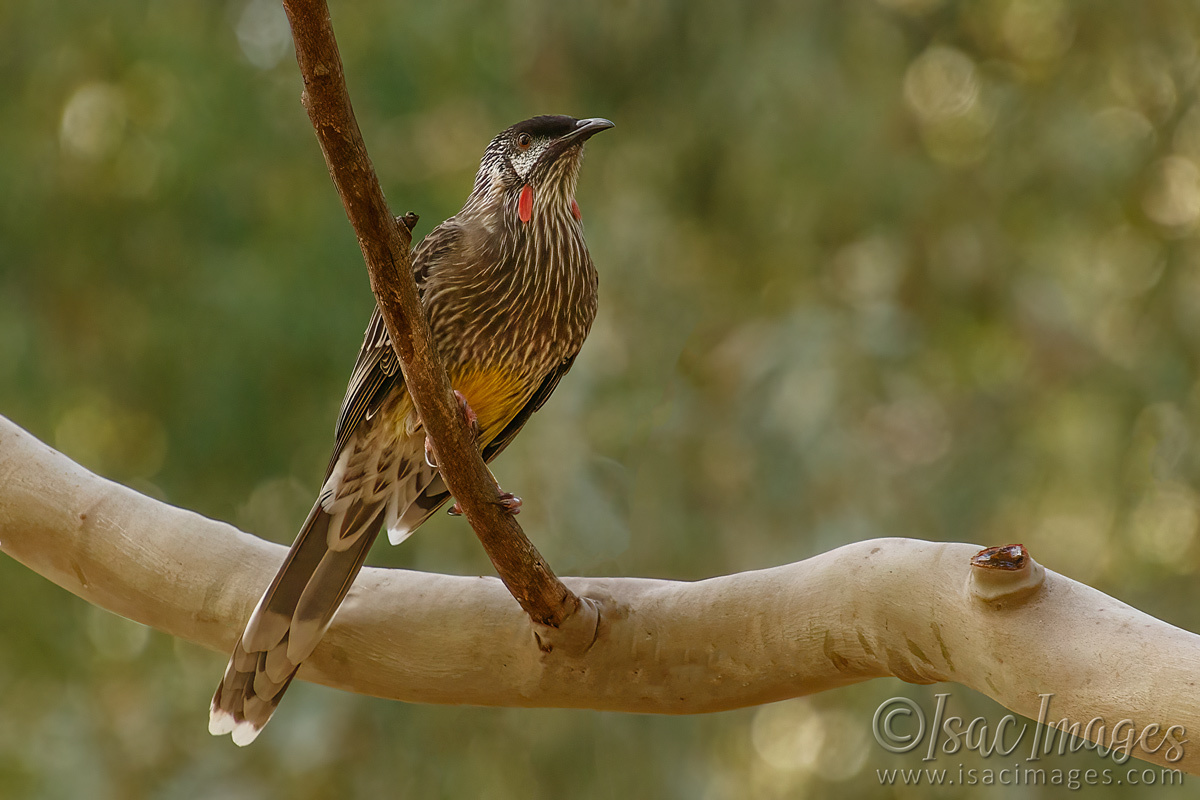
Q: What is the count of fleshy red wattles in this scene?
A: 2